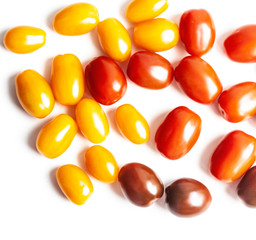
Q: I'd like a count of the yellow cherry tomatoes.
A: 12